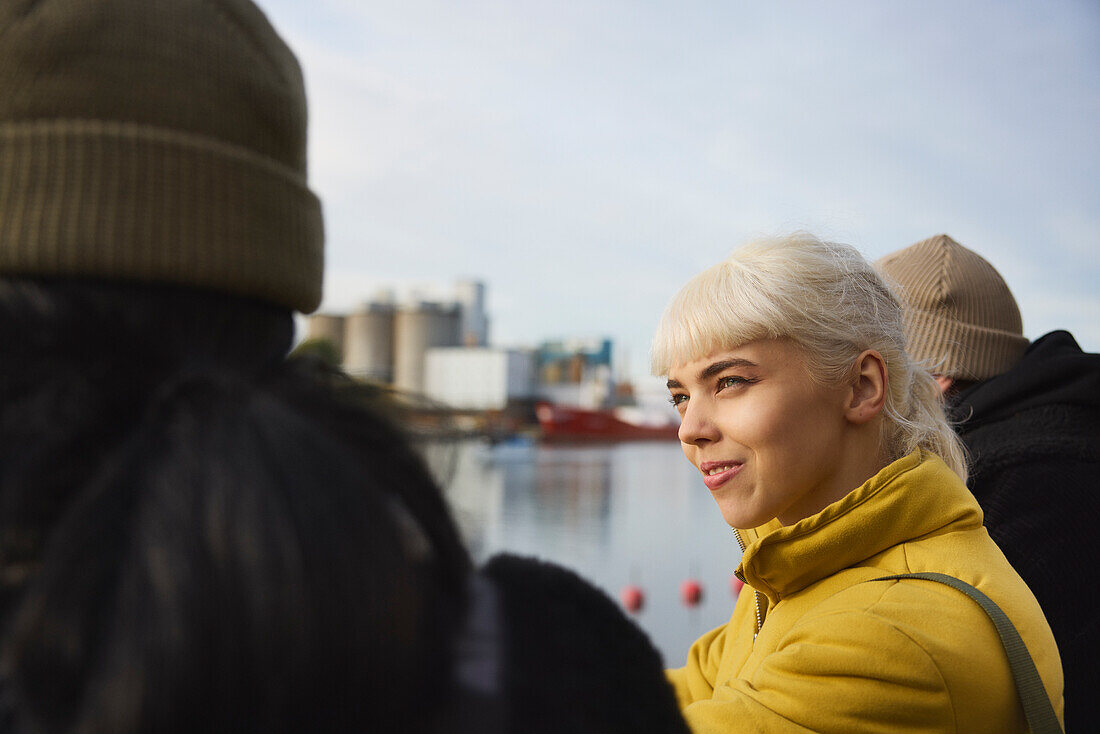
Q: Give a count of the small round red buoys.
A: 3